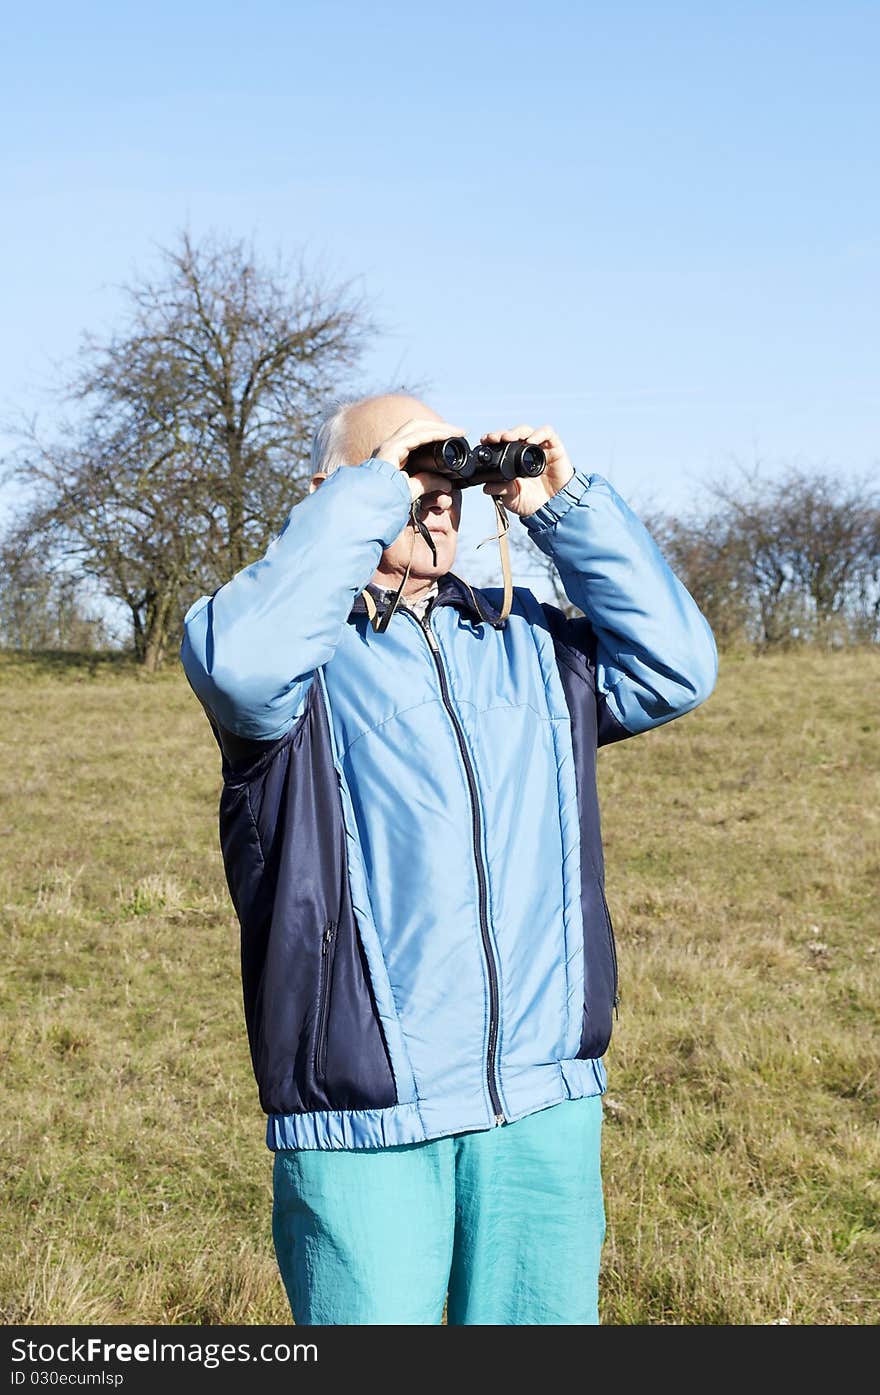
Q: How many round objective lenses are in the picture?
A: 2